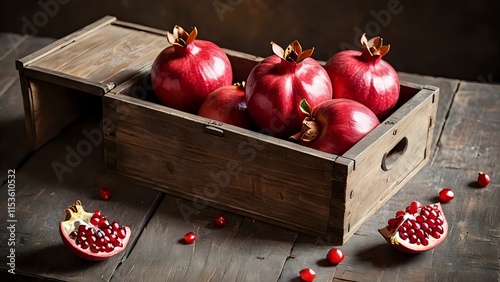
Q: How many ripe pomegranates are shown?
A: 5